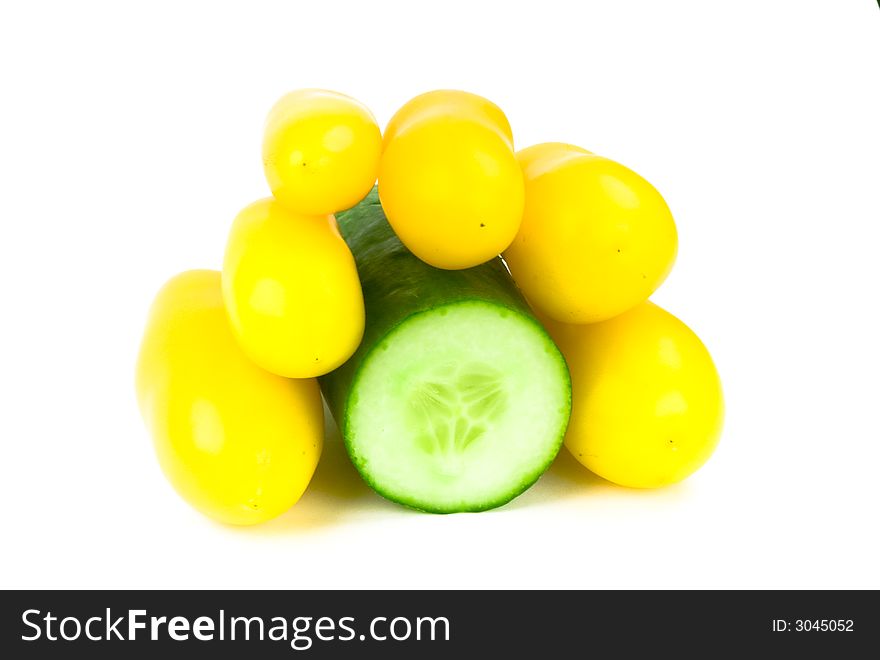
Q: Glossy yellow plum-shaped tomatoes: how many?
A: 6